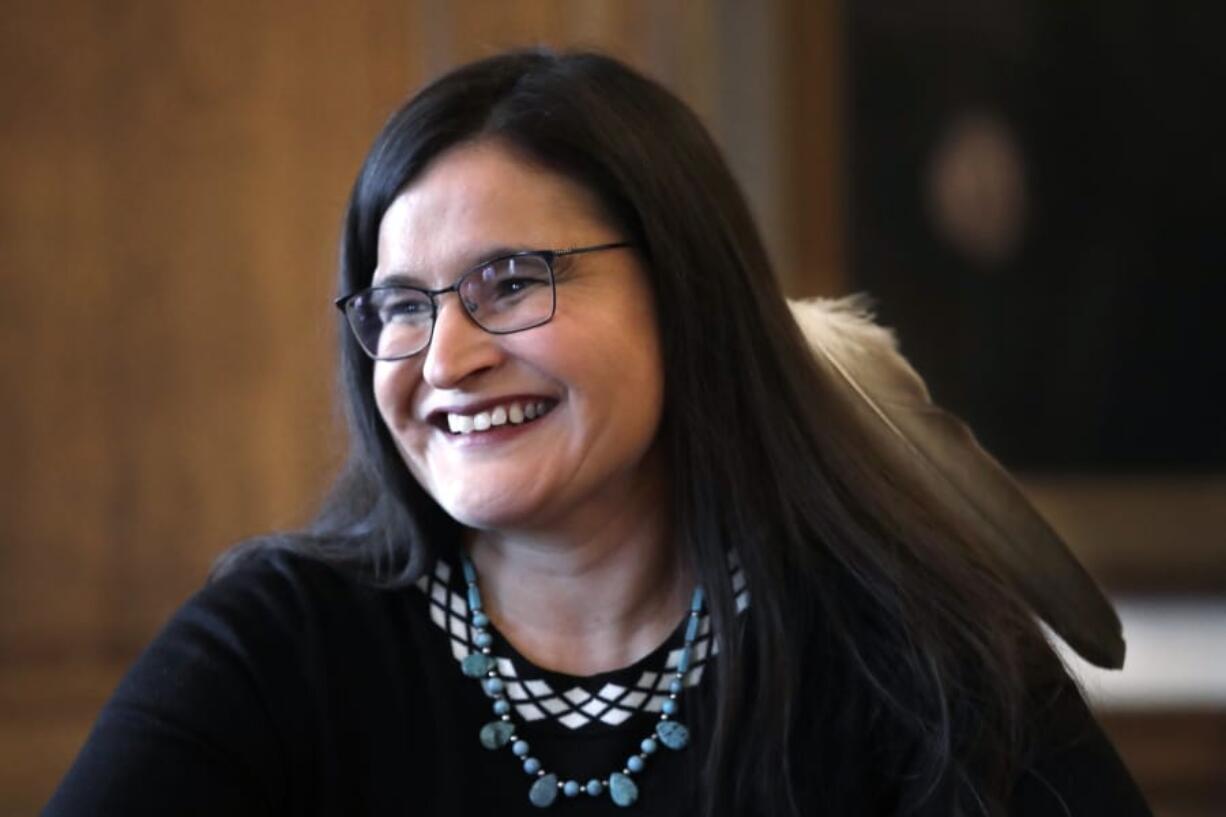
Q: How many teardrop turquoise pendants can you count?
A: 5